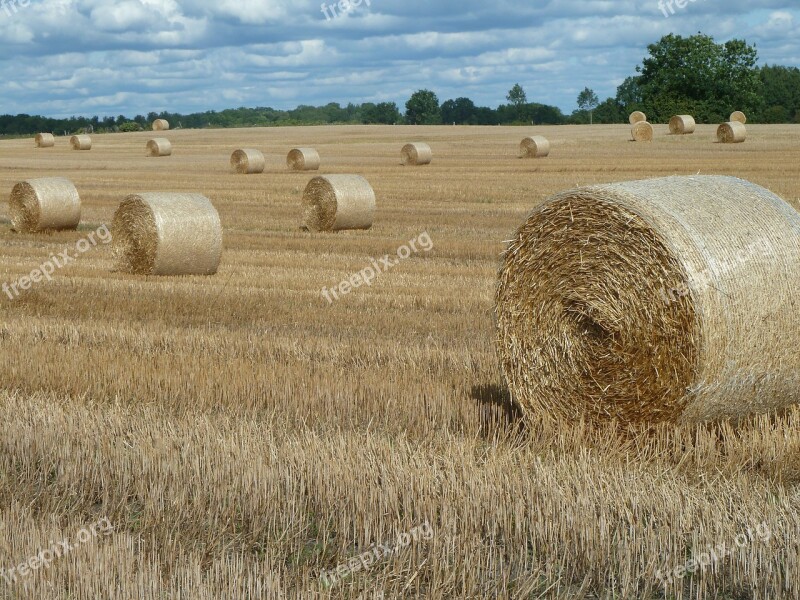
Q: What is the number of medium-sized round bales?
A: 3